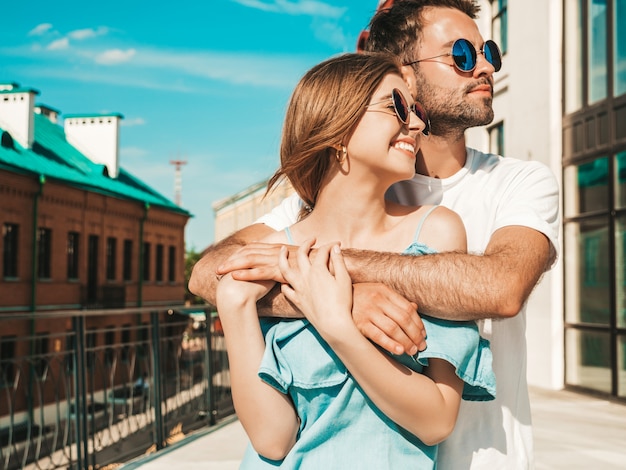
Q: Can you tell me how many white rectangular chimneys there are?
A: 2